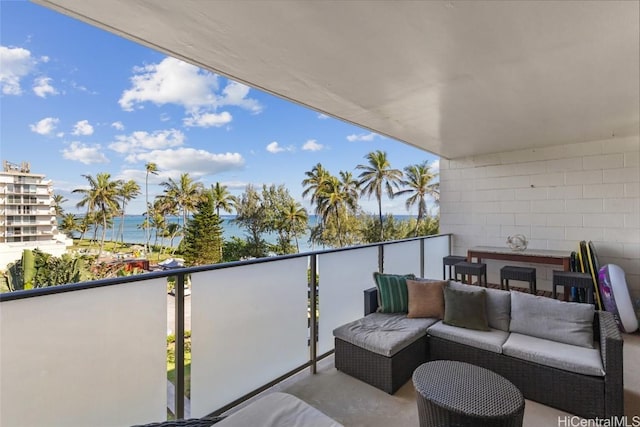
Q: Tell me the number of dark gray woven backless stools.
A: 4